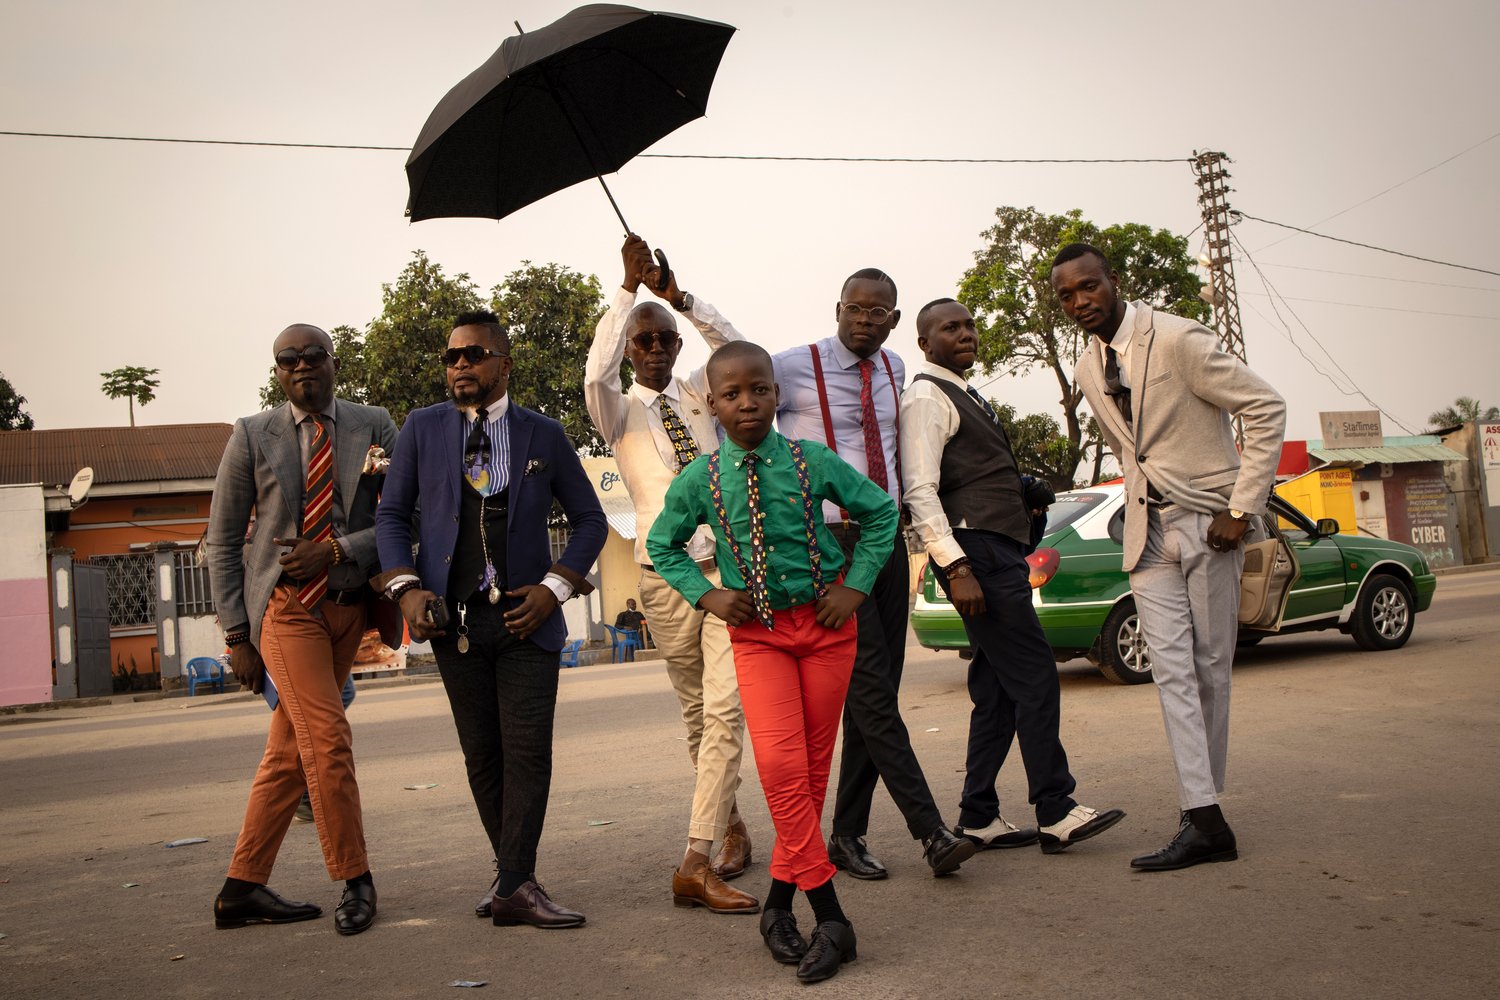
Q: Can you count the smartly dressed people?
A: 7